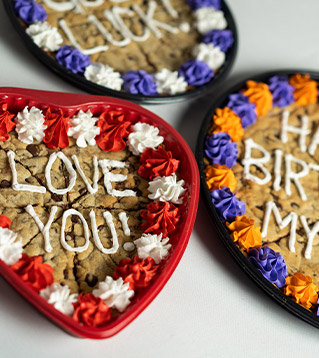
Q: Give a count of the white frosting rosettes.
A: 13